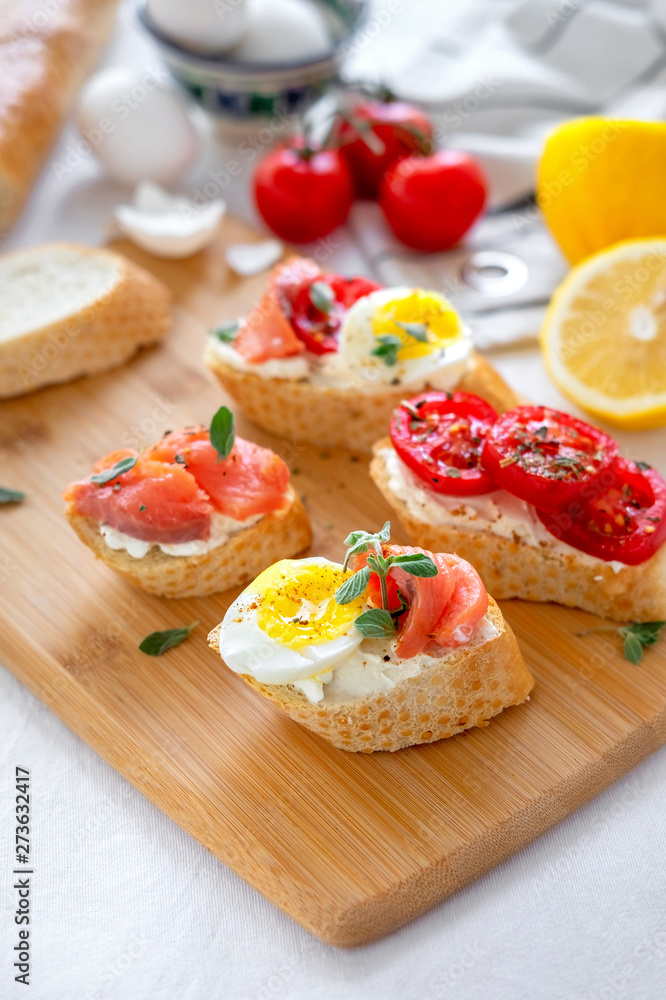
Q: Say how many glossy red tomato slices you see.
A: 4